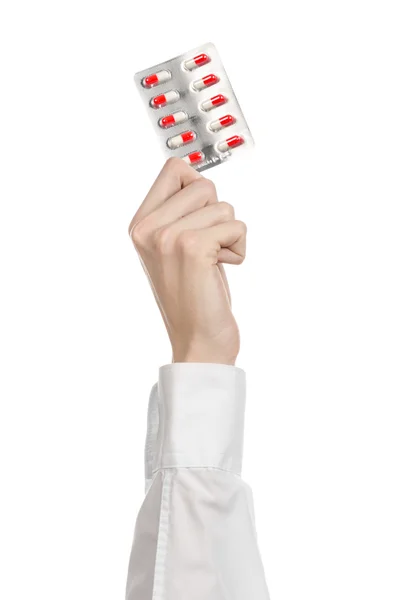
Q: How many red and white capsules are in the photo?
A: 10